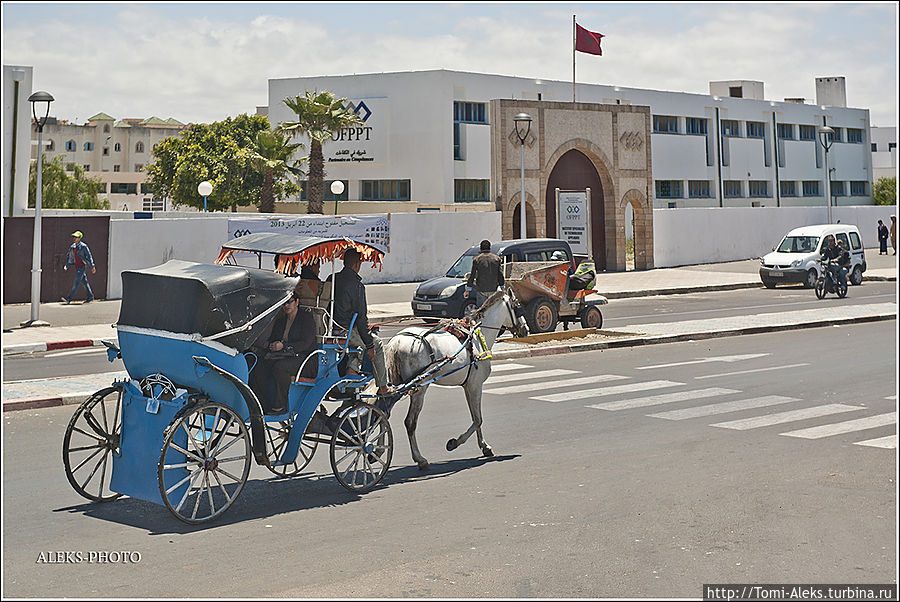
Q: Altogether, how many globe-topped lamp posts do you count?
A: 2